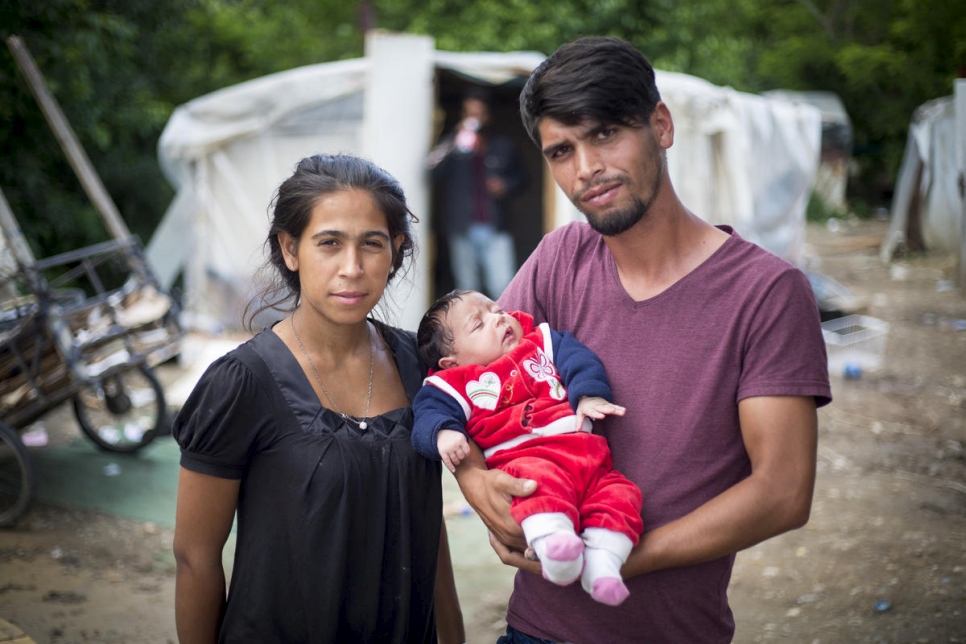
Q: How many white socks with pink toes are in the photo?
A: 2